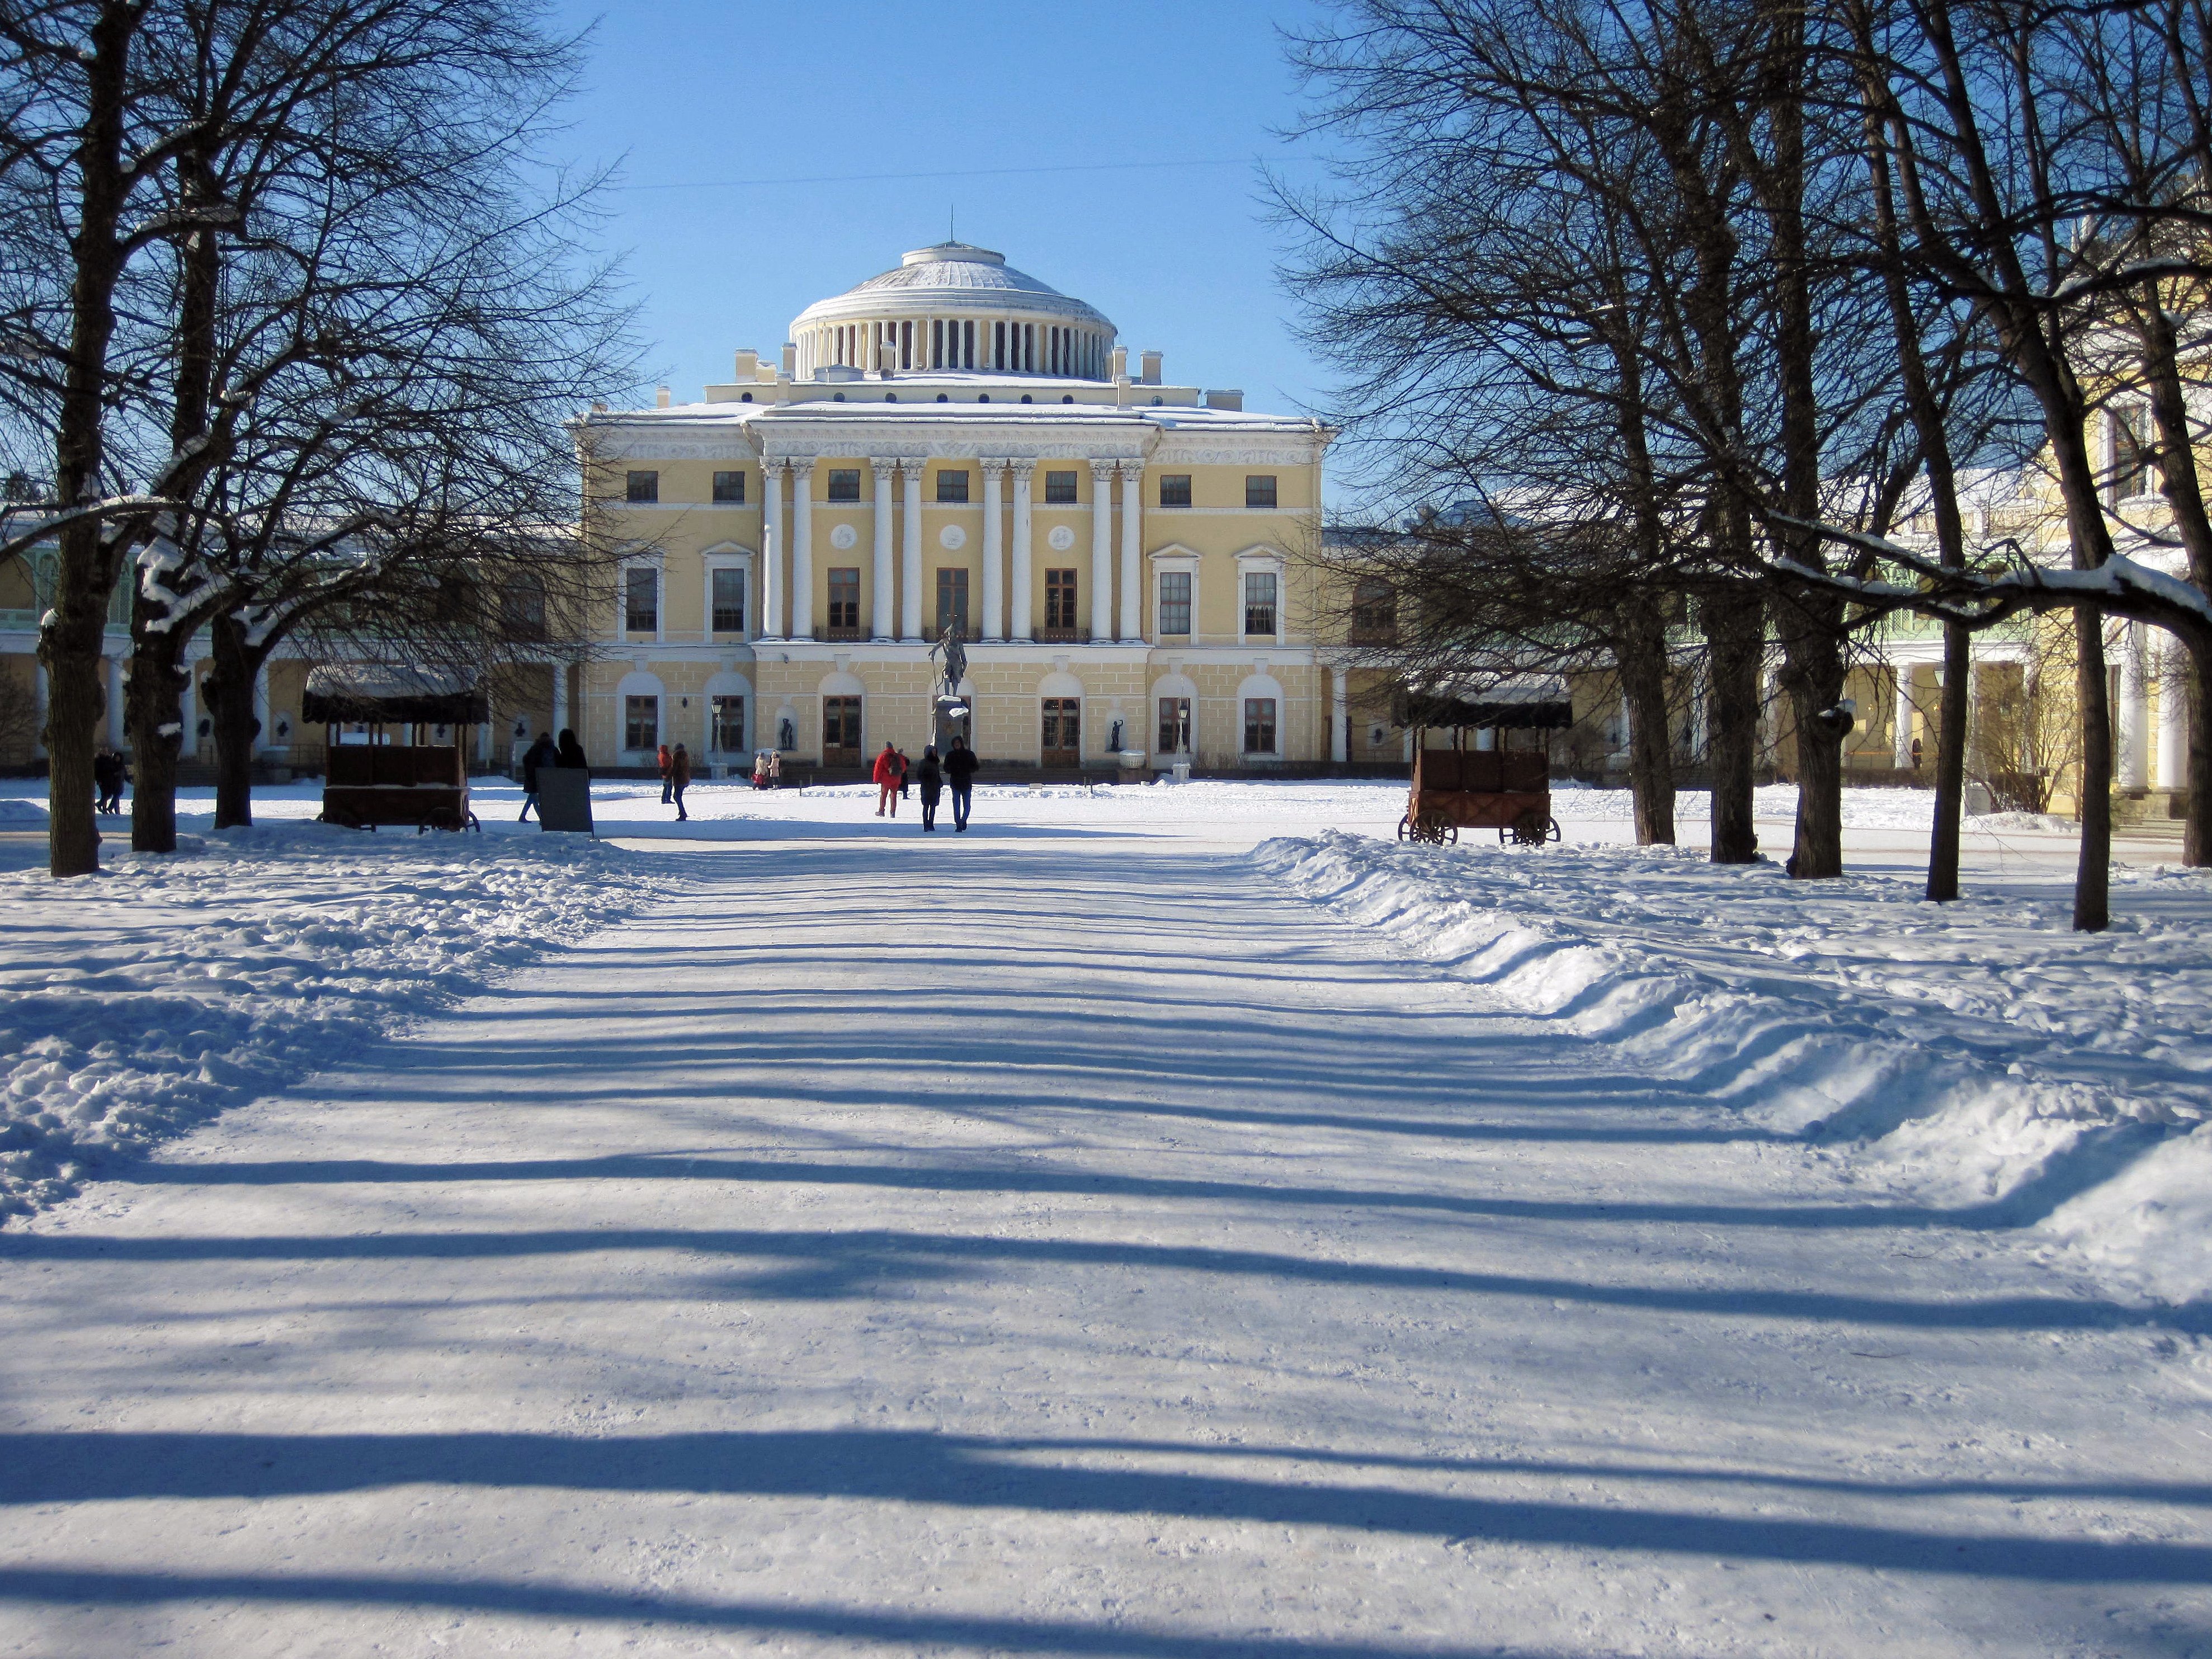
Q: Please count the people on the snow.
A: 12